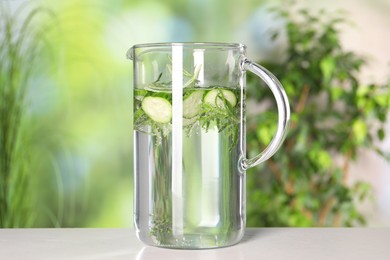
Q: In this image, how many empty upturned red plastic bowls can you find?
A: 0